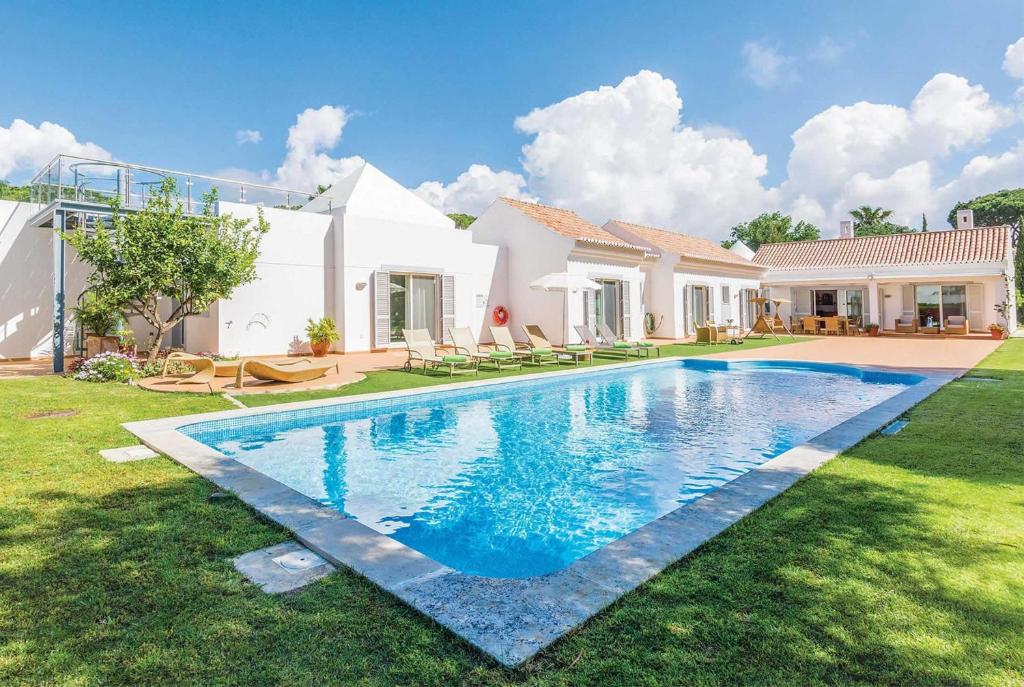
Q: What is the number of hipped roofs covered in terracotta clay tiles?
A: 3